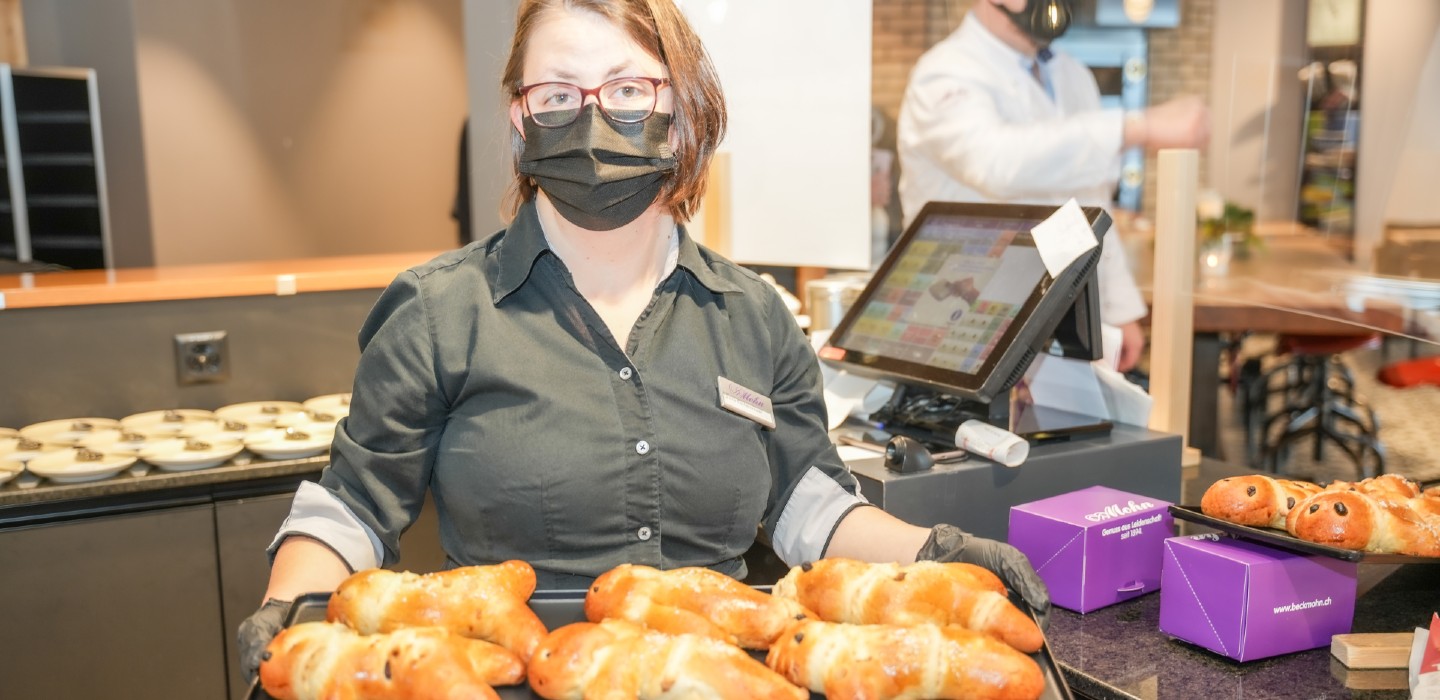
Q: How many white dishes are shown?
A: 13